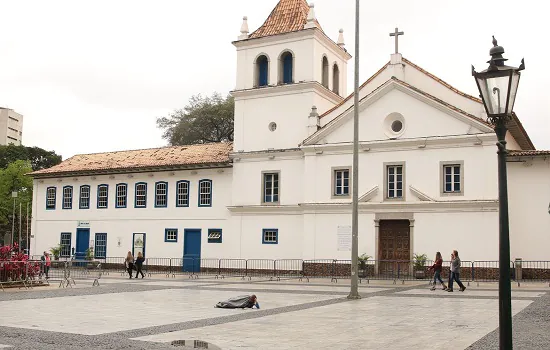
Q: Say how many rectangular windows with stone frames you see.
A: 4